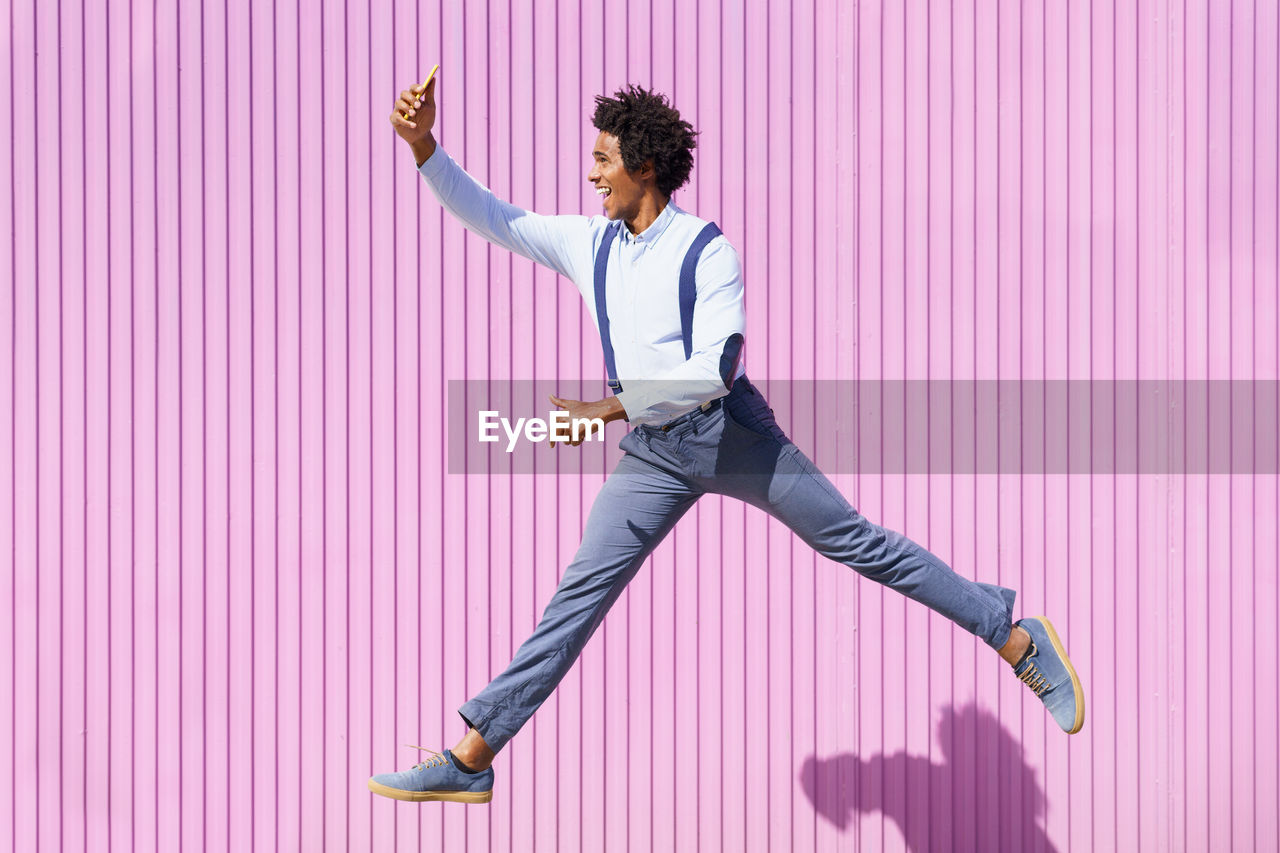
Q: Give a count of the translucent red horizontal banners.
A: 0